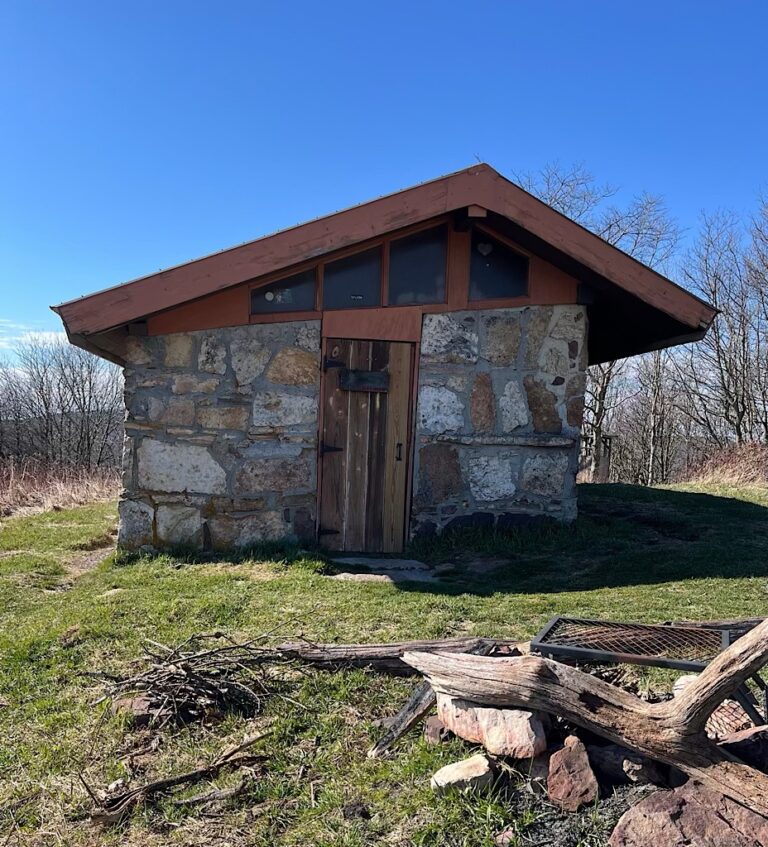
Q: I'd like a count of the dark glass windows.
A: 4